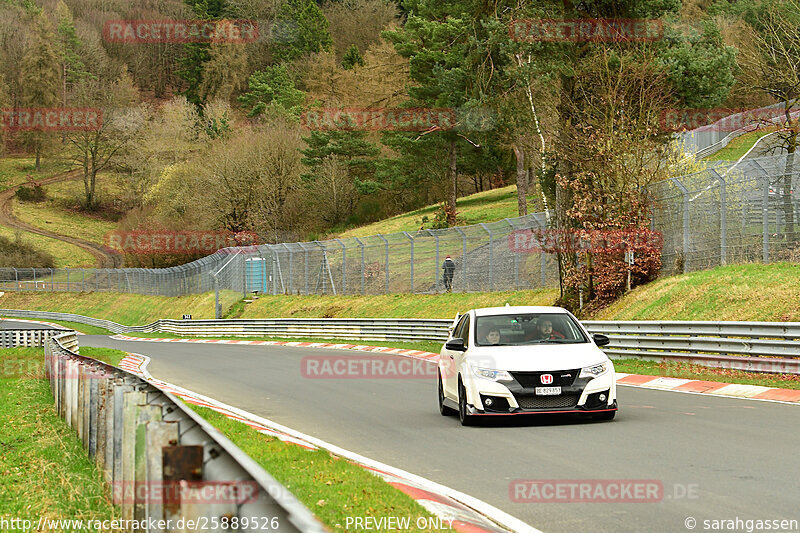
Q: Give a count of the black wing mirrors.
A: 2